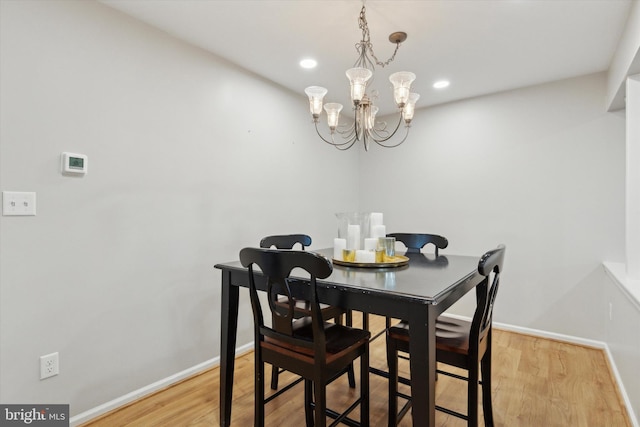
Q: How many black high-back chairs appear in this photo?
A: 4